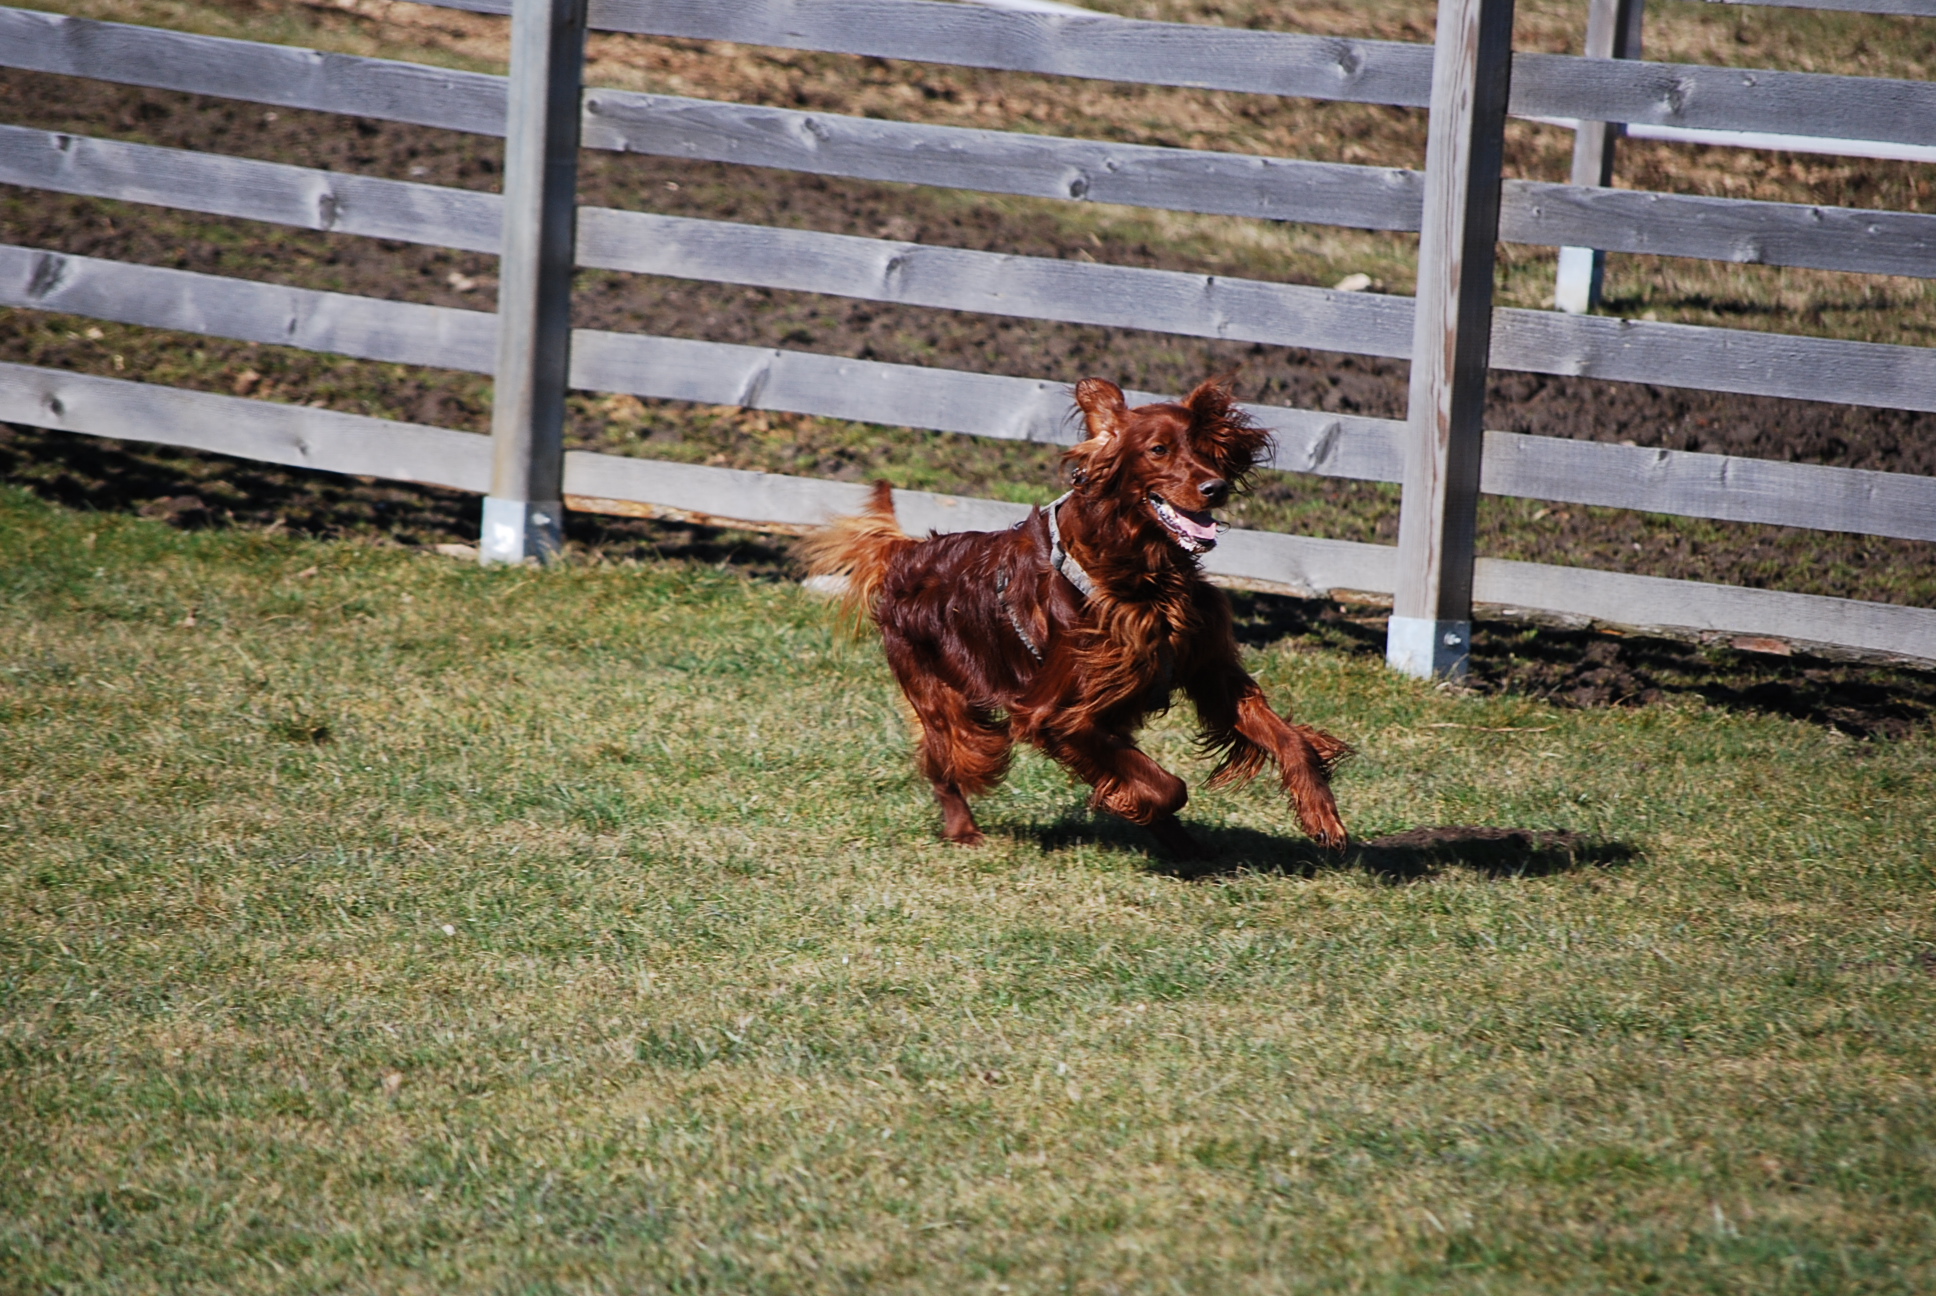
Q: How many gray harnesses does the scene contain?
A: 1